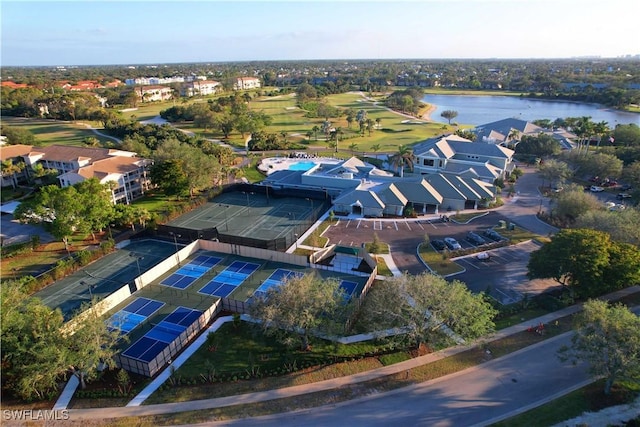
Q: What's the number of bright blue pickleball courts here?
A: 6